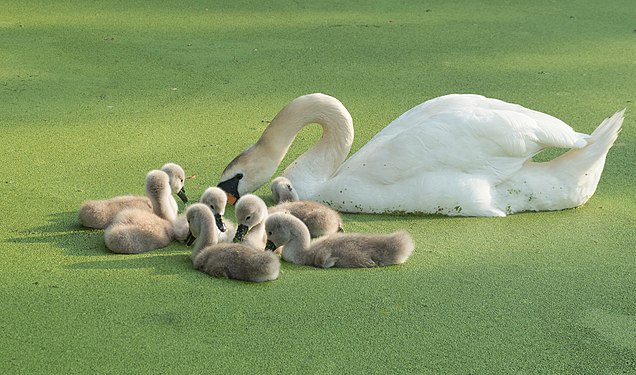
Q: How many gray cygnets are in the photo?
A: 7